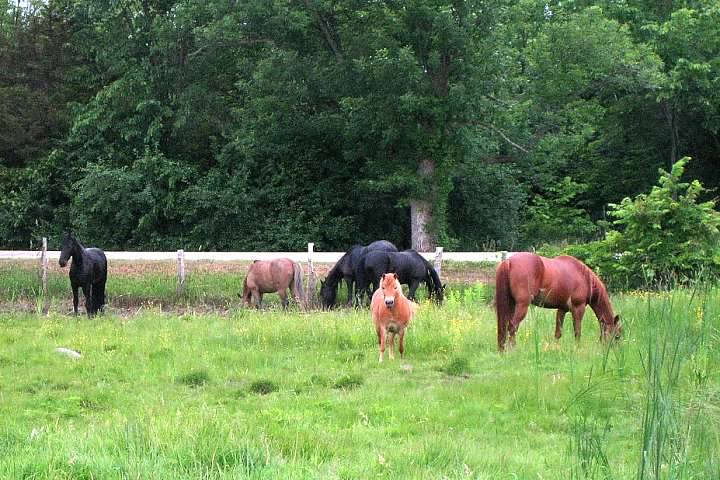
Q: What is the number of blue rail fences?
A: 0